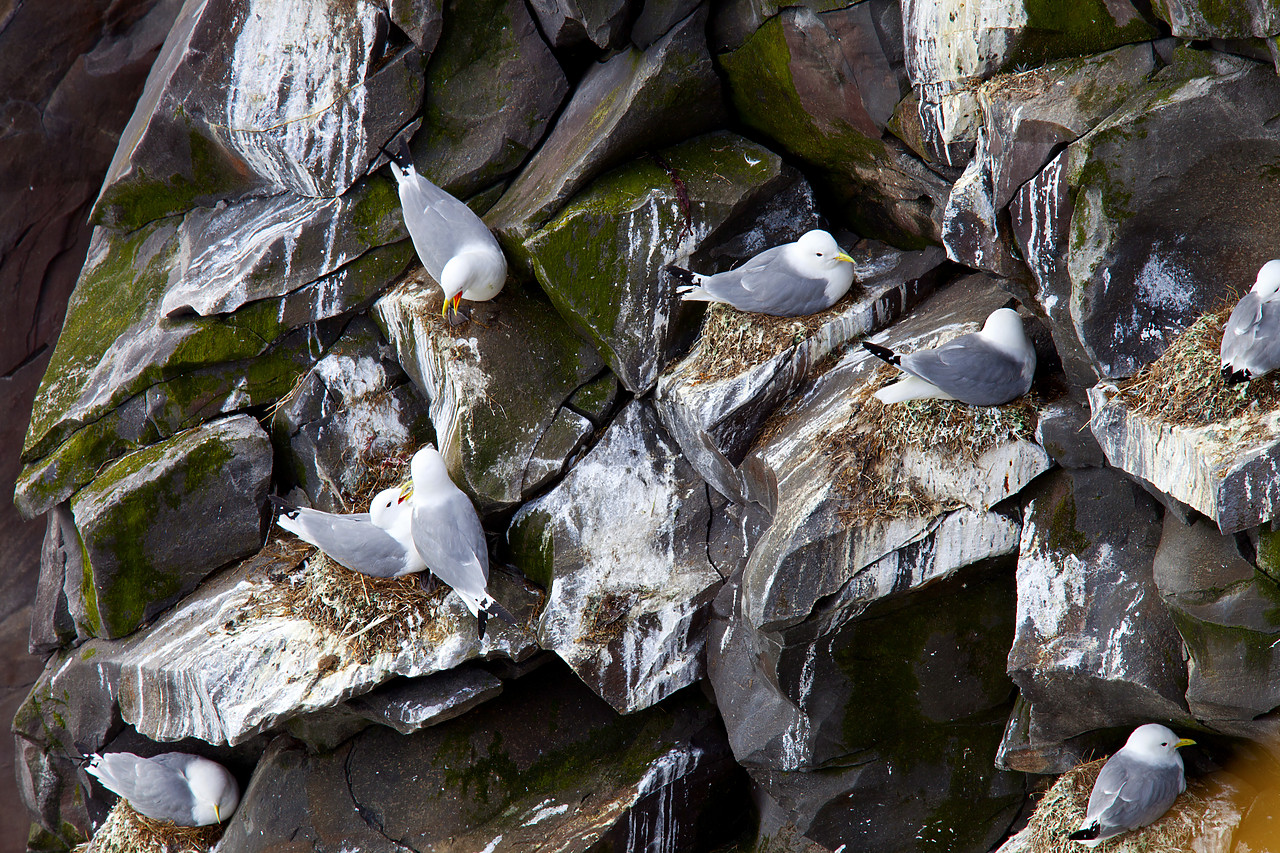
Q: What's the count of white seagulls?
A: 8